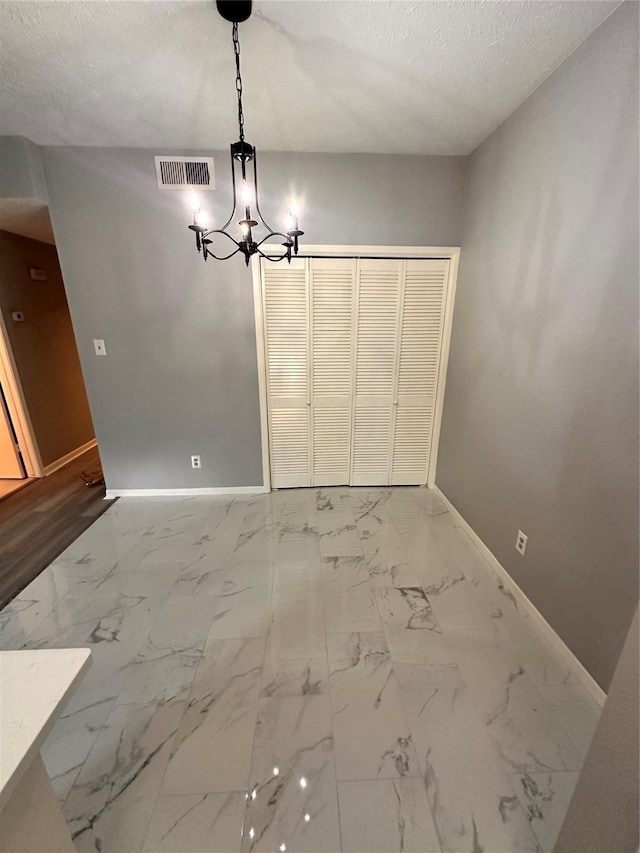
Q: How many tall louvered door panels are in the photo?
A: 4